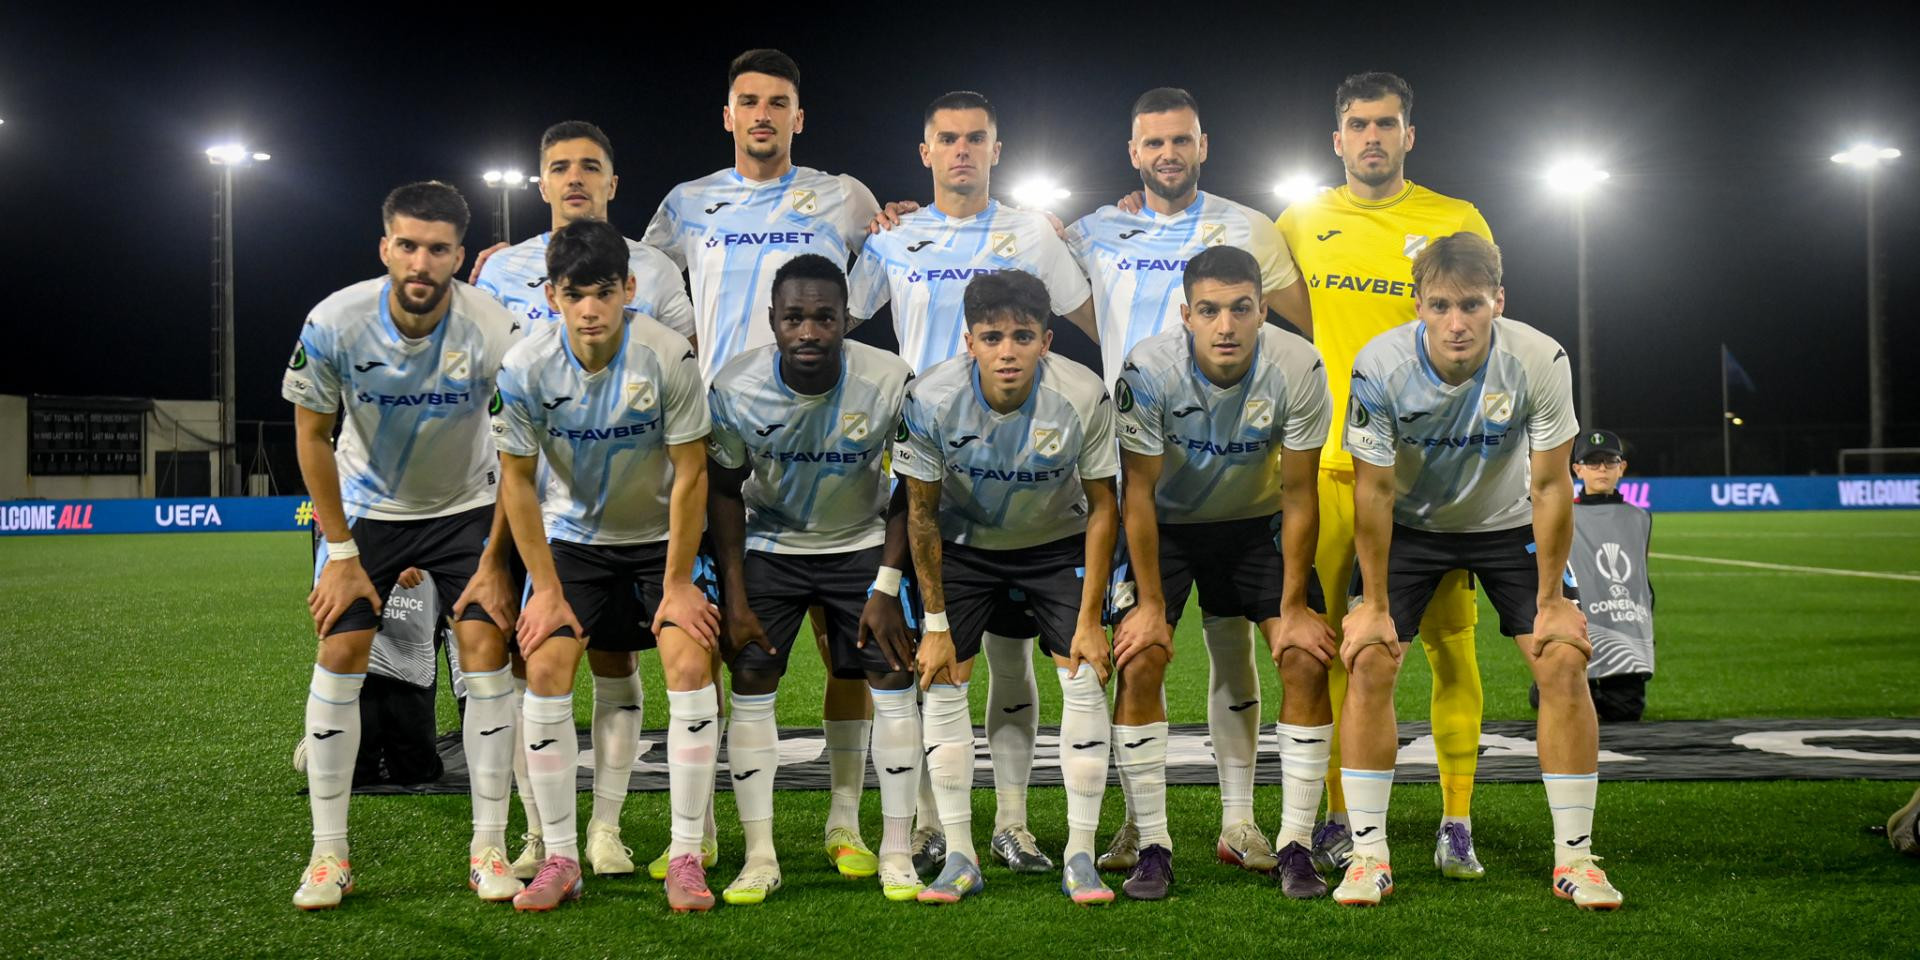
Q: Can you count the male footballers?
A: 11